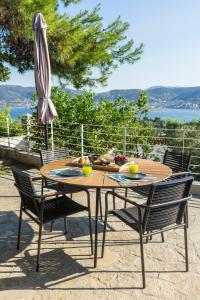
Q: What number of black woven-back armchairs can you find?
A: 4